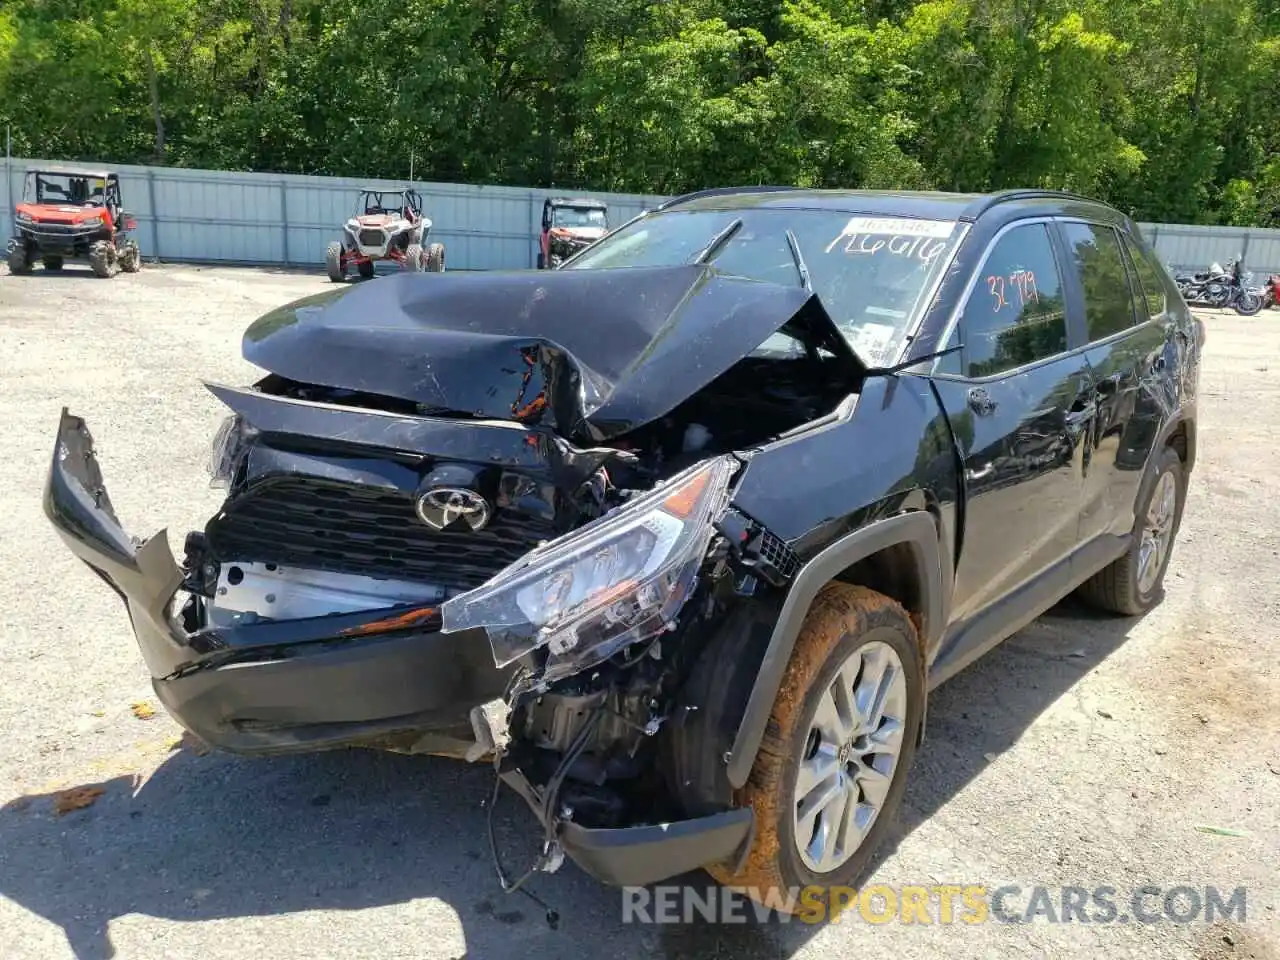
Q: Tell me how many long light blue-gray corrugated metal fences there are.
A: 1